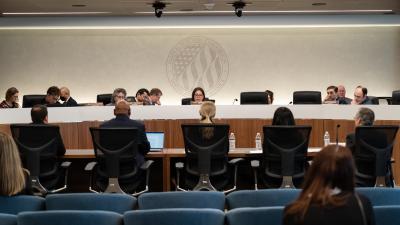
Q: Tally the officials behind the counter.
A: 11